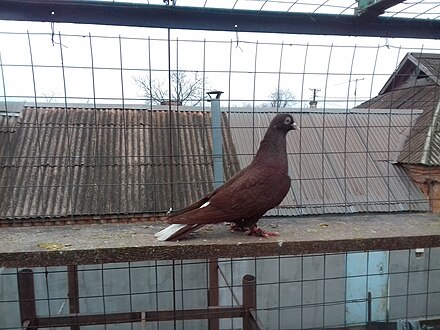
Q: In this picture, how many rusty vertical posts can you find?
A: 4